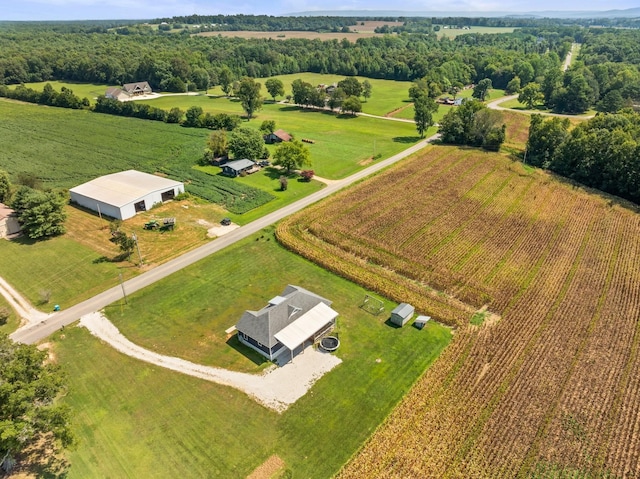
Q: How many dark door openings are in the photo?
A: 2